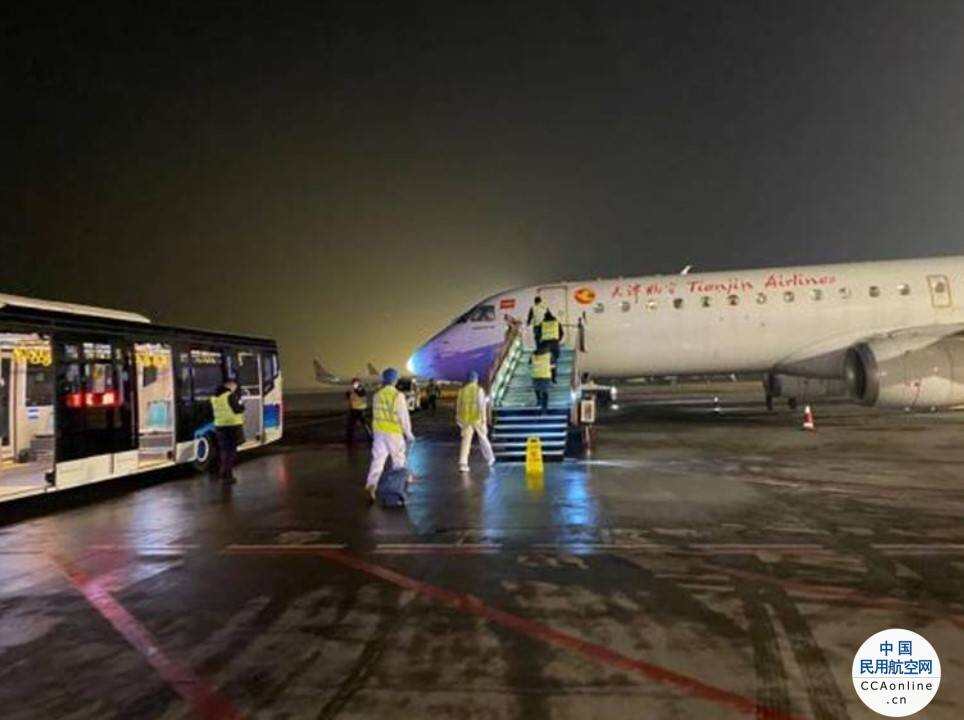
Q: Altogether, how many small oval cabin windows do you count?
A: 13